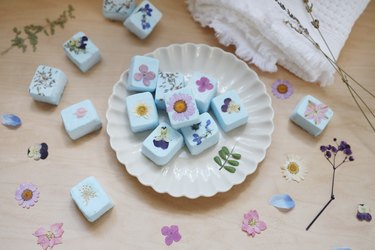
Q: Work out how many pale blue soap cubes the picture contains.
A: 15